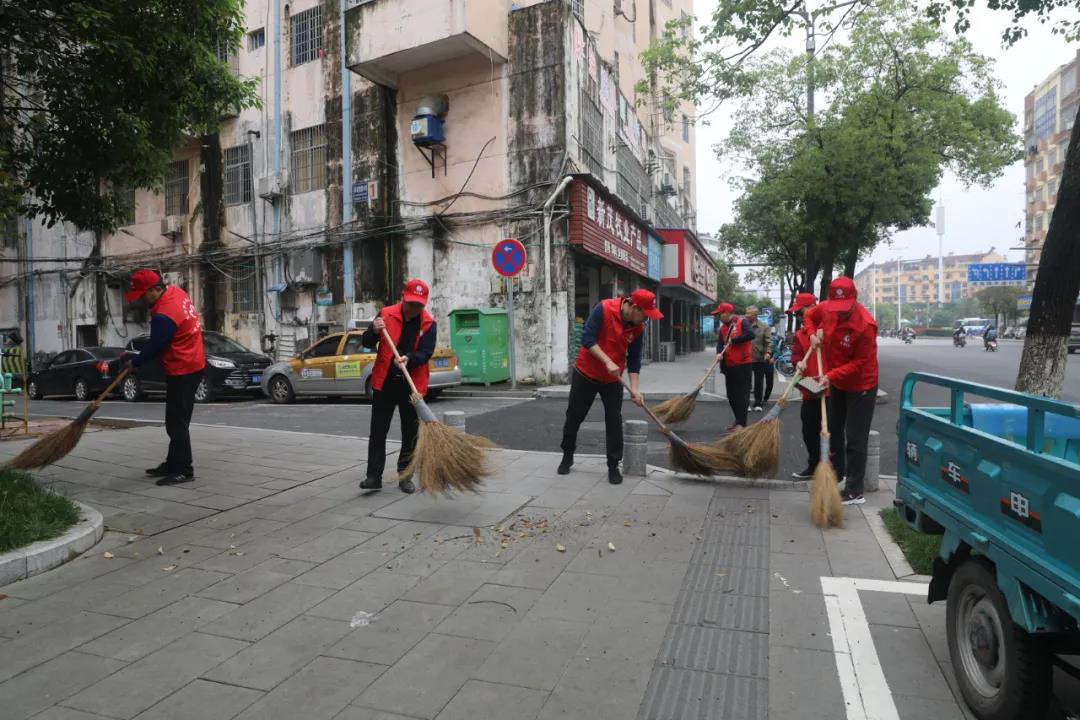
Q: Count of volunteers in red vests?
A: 6